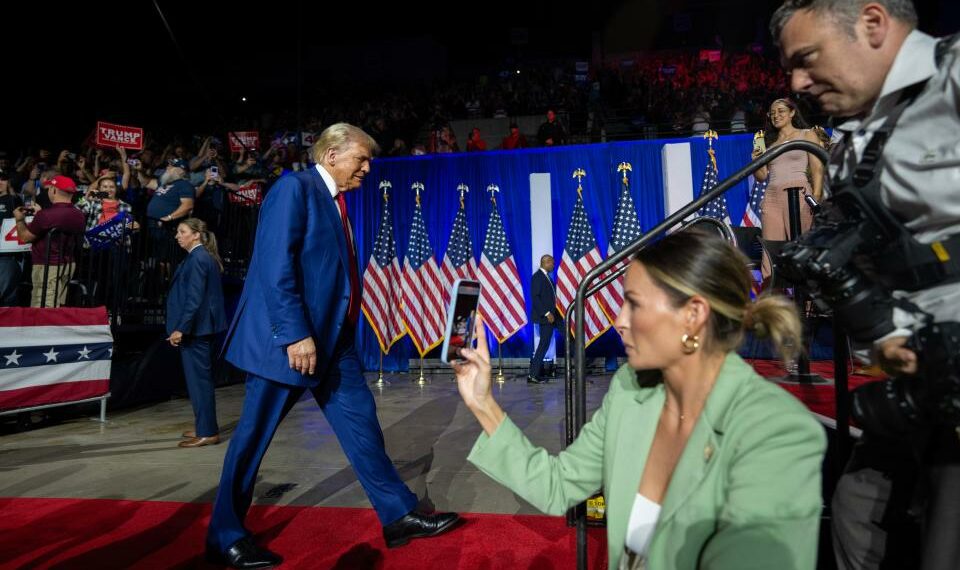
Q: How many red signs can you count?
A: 3